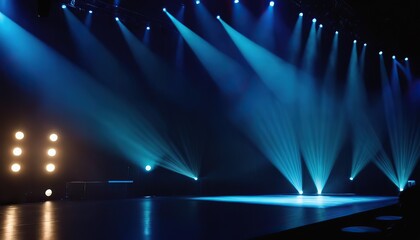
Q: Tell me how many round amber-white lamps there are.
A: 7